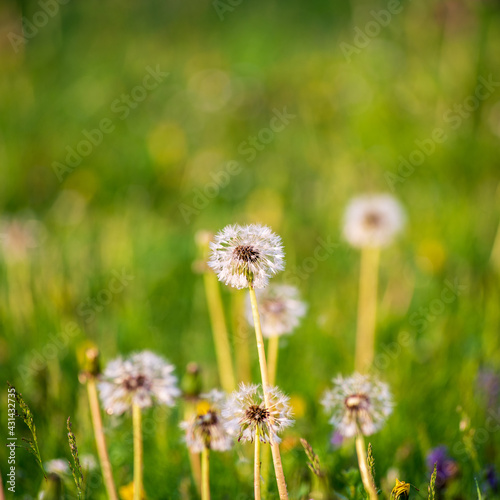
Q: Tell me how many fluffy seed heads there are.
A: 7